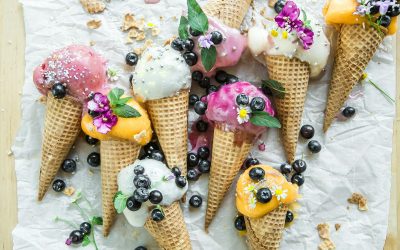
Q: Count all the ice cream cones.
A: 9